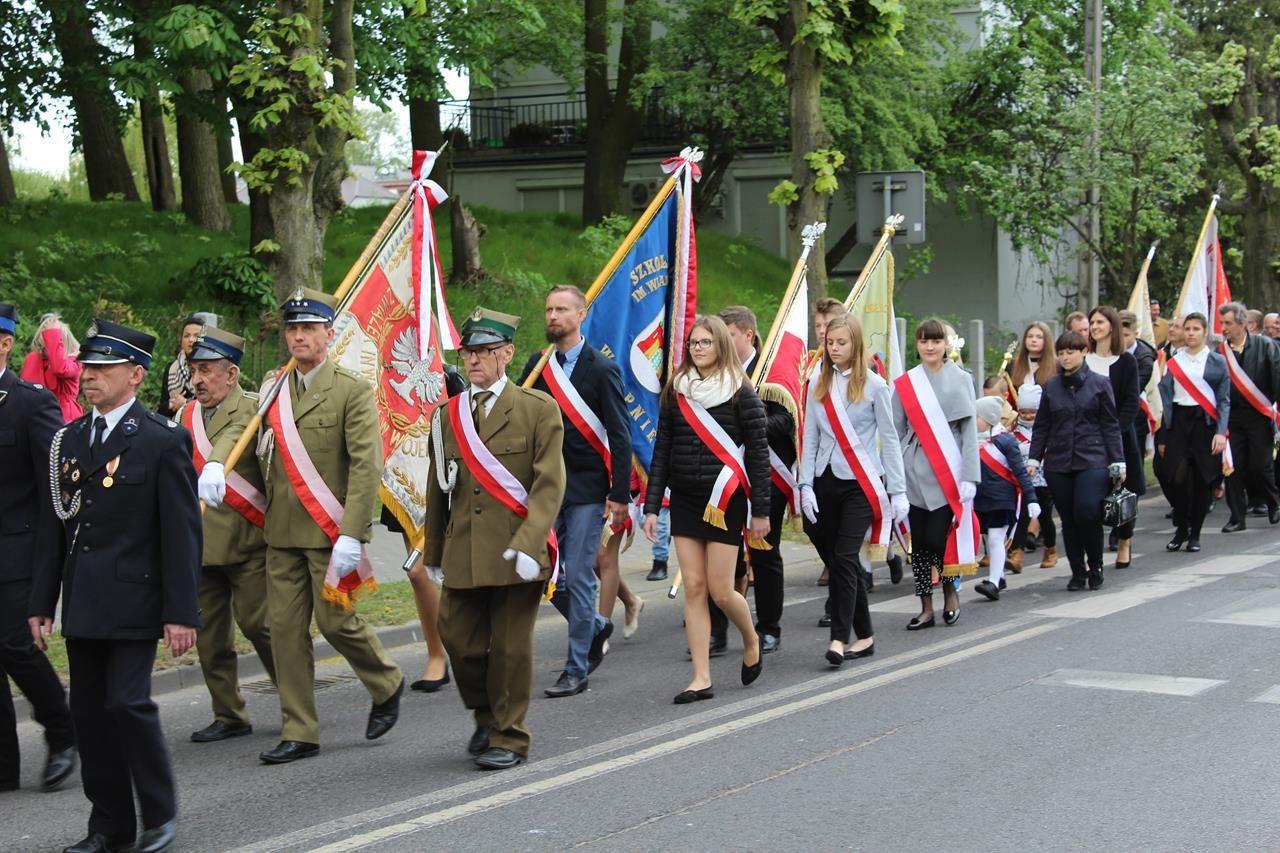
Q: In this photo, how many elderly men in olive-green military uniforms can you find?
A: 3